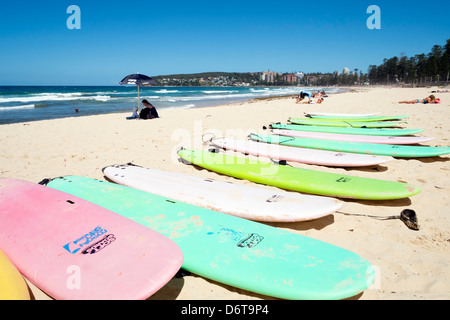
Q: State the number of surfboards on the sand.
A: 13